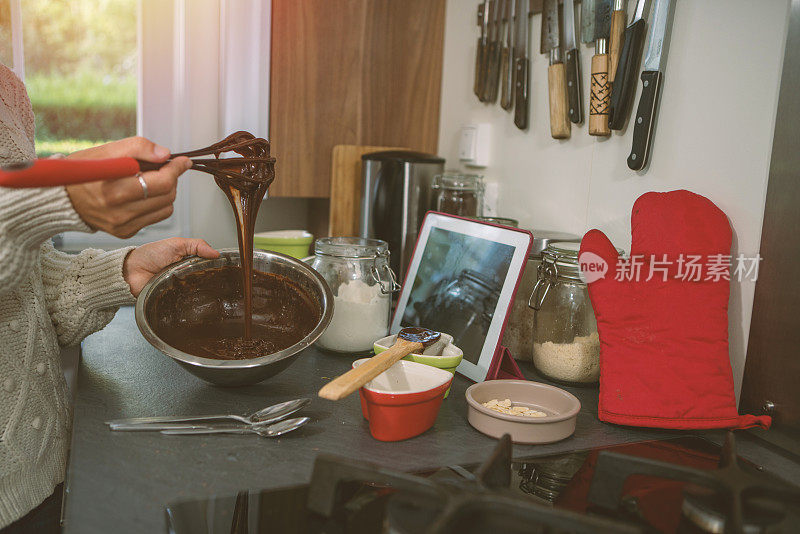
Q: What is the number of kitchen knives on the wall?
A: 11